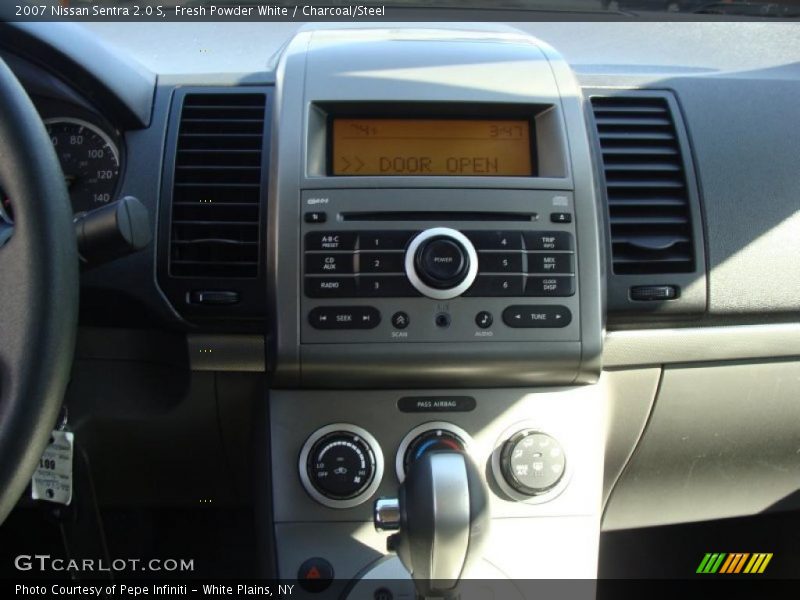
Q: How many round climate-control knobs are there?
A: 3